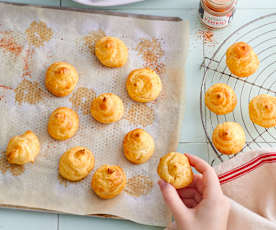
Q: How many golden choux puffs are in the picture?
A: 14